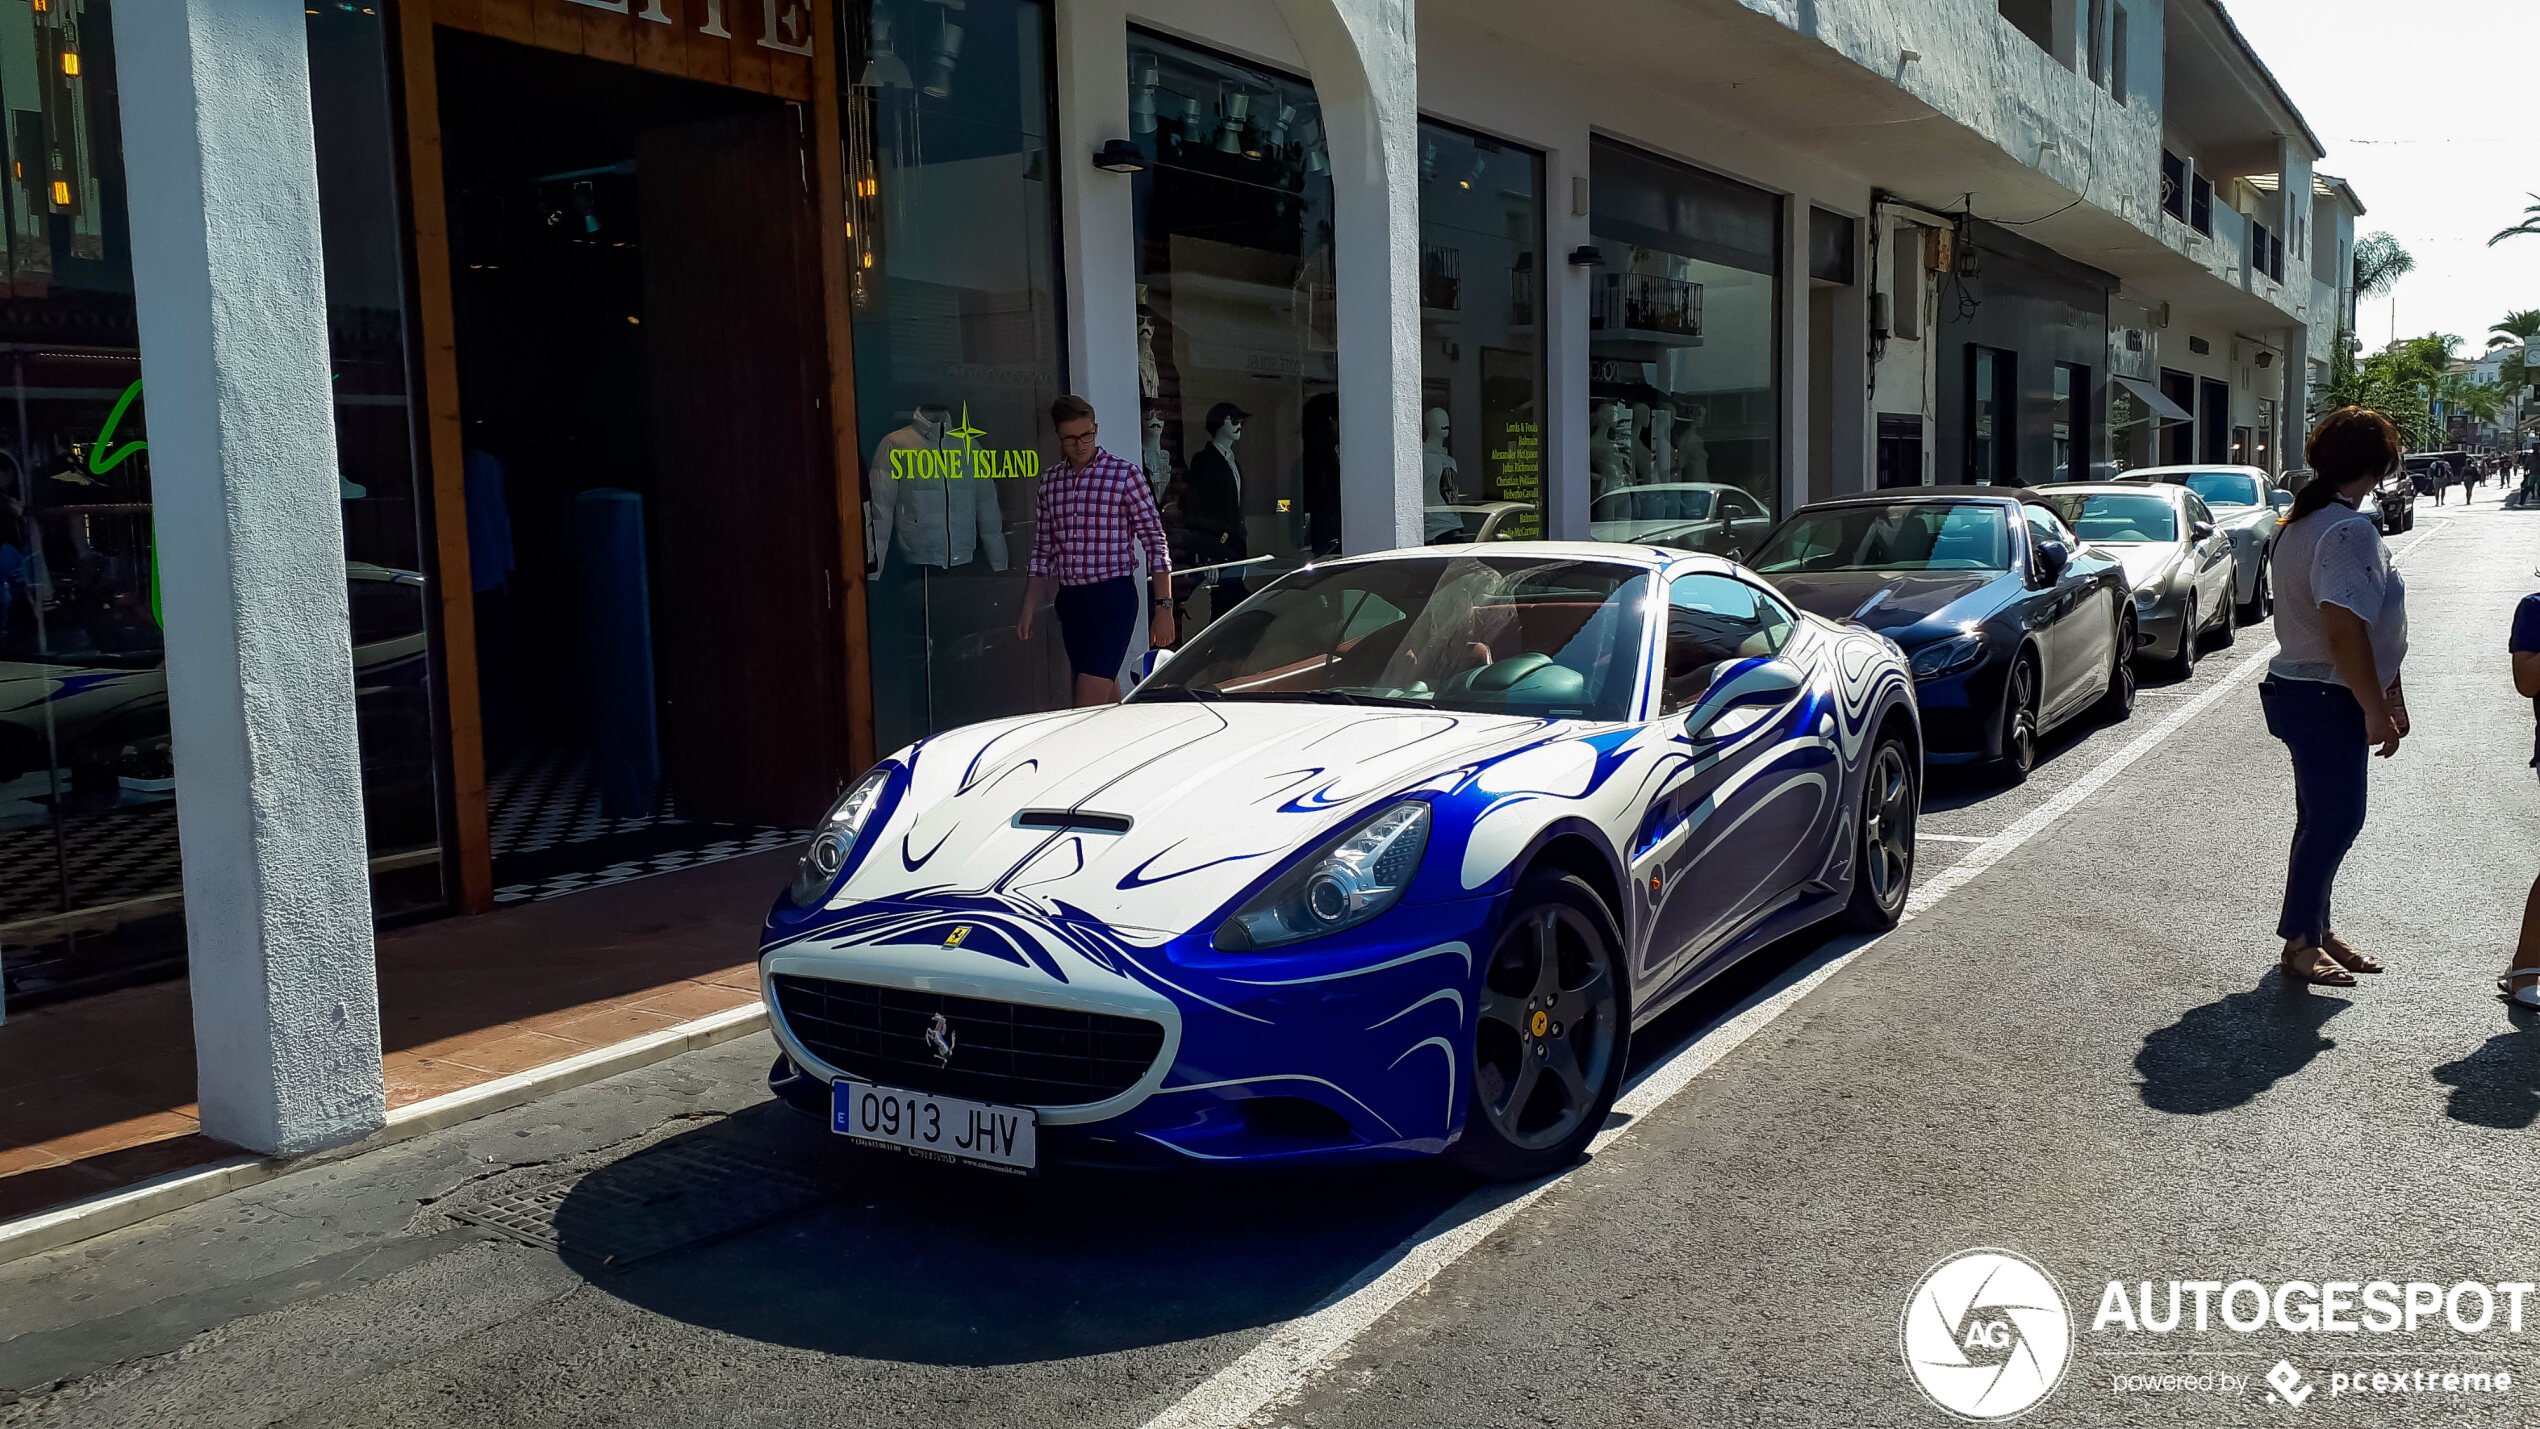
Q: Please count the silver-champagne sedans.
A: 1